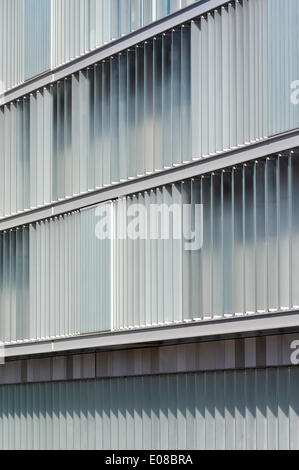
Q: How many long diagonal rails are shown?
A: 3